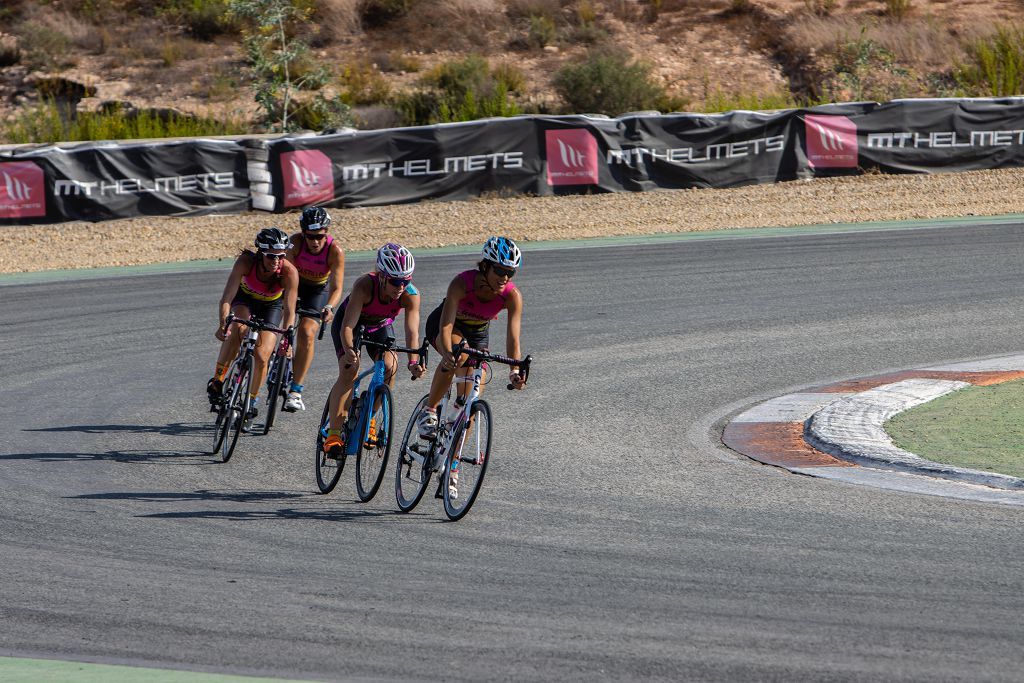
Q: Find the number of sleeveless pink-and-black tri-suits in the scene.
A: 4